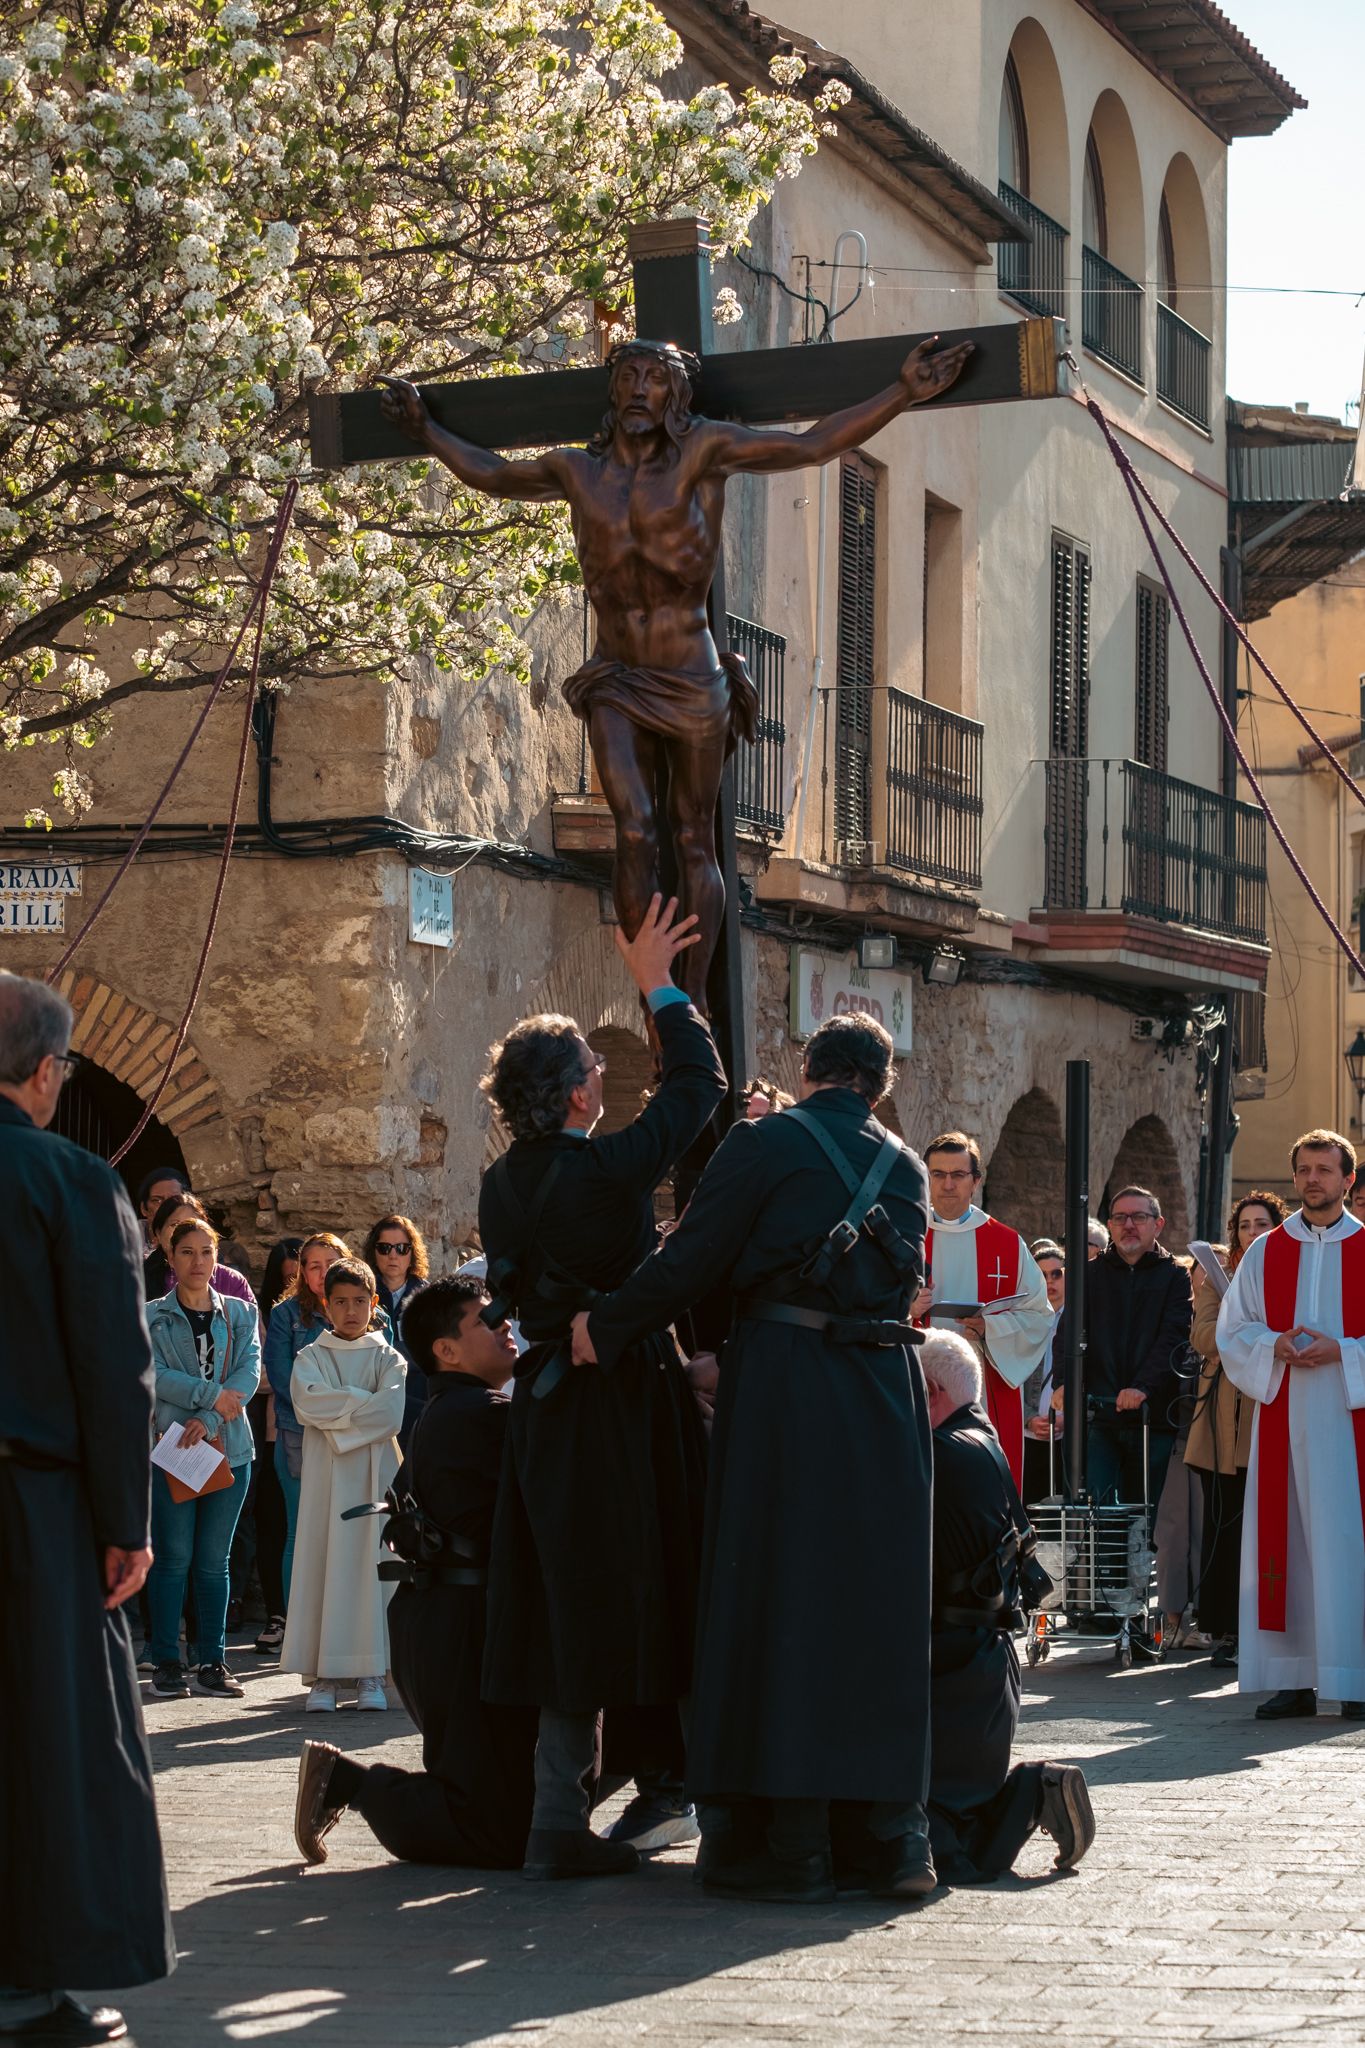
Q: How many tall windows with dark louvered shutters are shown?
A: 3